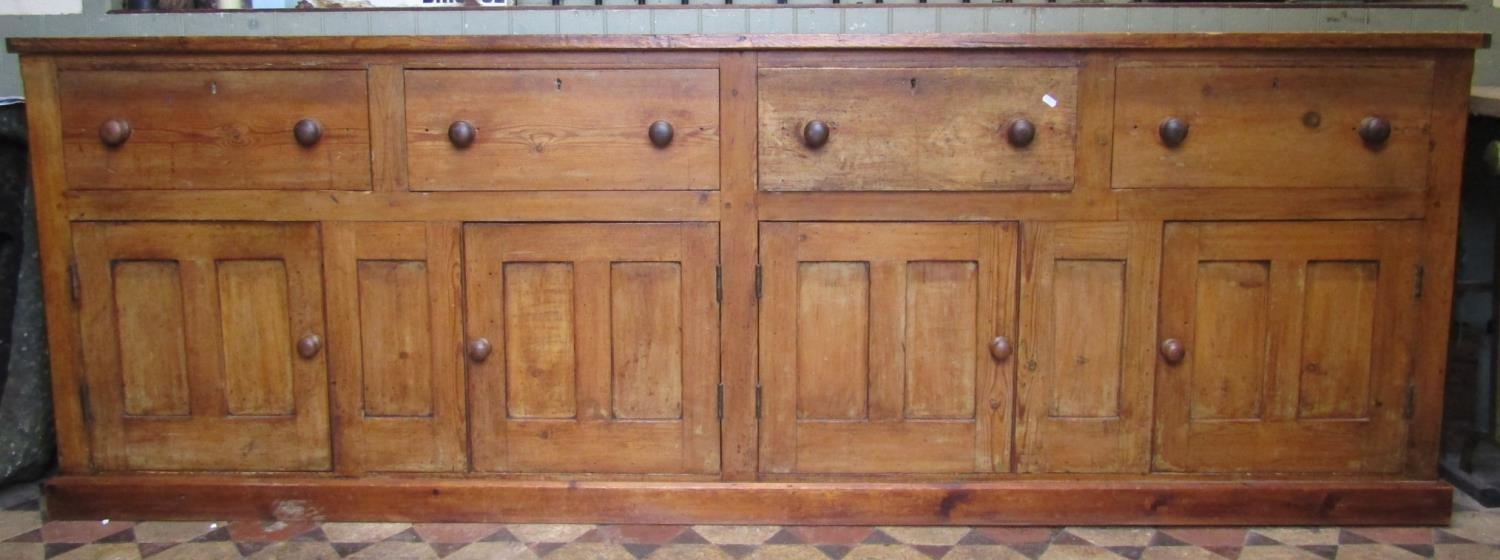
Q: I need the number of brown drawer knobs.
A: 8